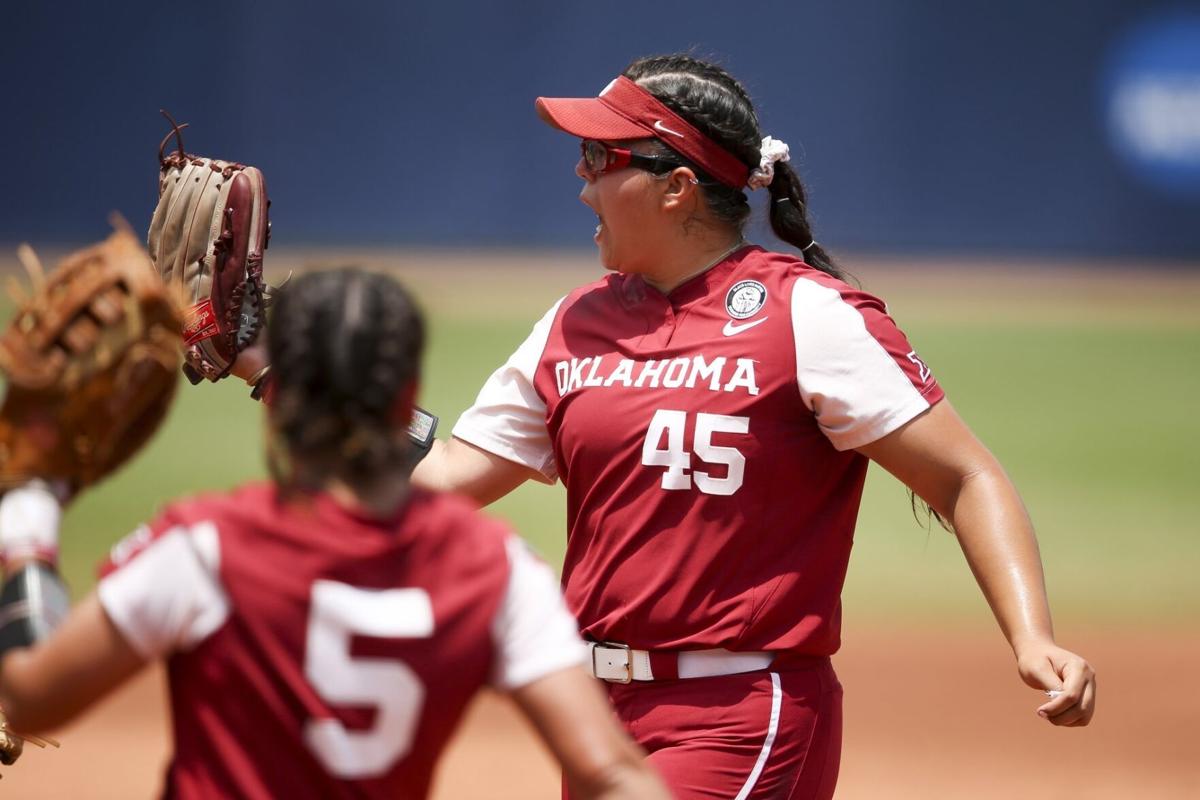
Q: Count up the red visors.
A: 1